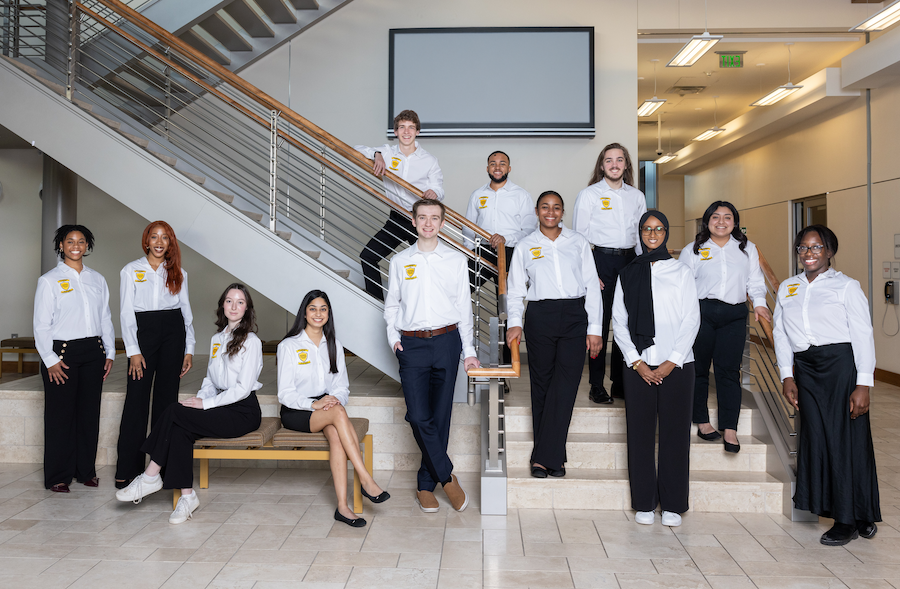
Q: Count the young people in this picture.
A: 12